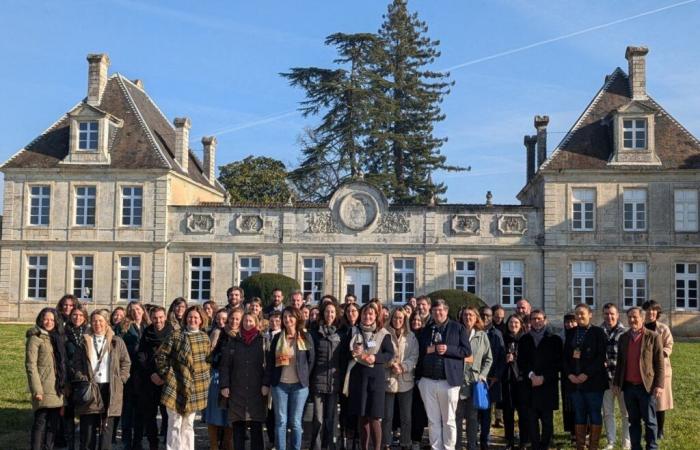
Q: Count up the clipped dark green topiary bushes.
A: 2